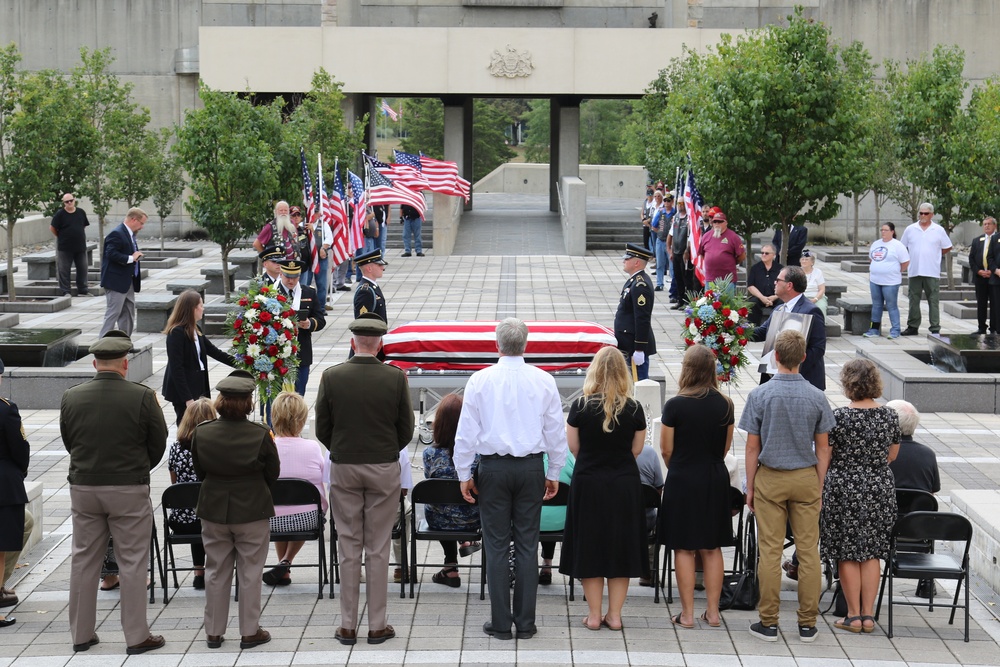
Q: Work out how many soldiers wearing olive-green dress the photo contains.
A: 3